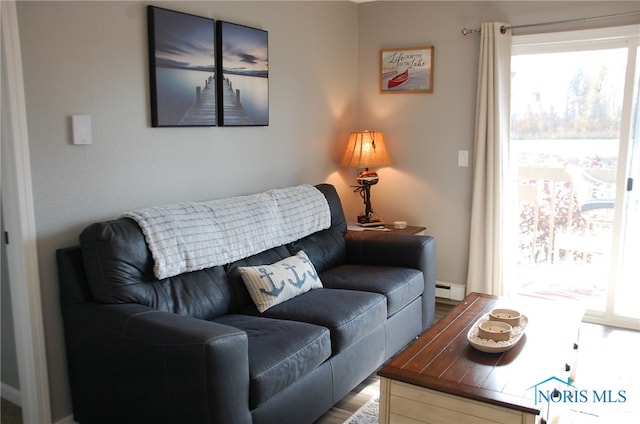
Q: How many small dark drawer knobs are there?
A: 4